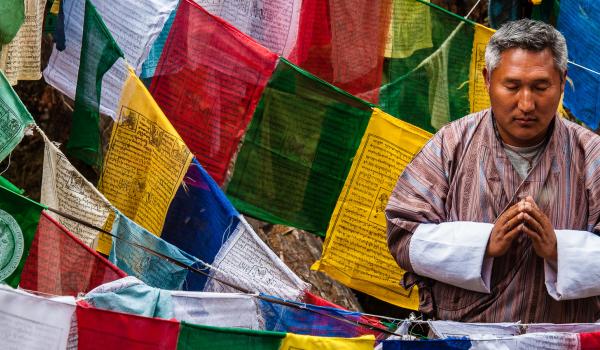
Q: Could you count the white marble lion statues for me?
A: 0